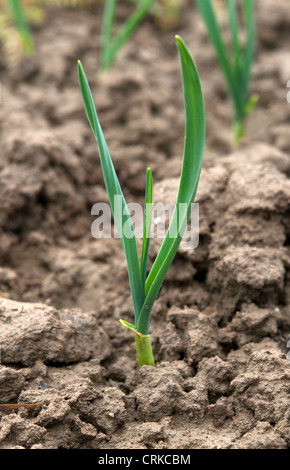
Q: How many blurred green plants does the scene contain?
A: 3